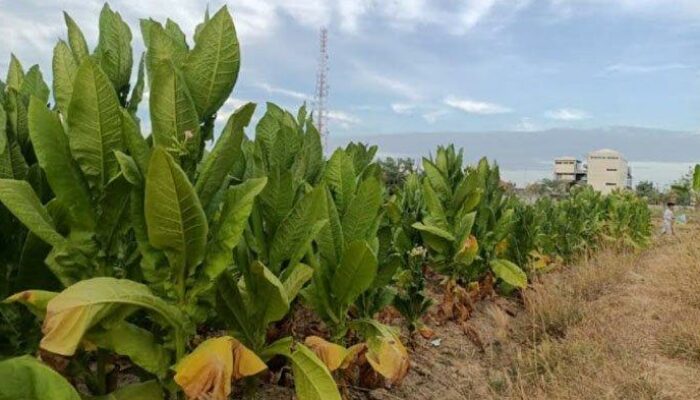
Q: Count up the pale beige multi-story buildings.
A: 2